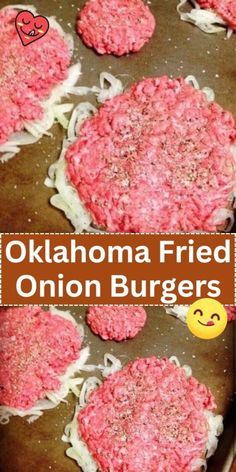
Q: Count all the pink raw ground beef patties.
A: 8